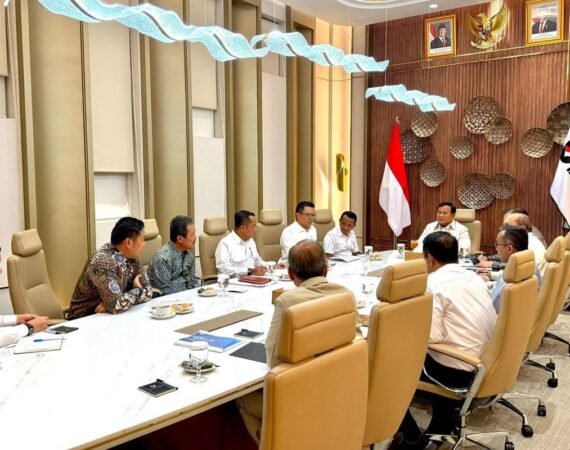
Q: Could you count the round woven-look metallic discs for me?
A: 10